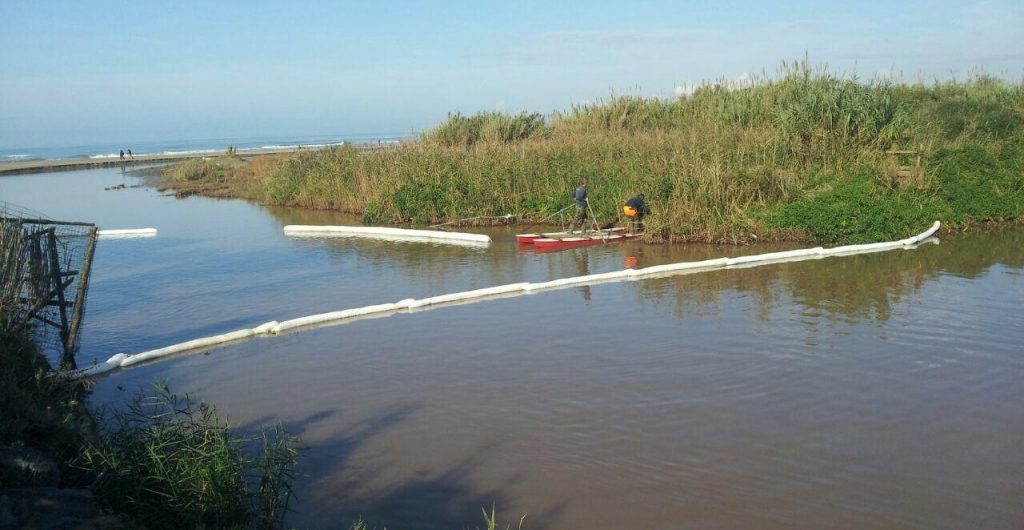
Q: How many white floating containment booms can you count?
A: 3